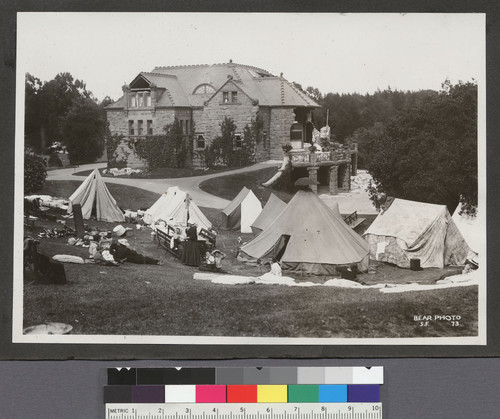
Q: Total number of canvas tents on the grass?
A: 7